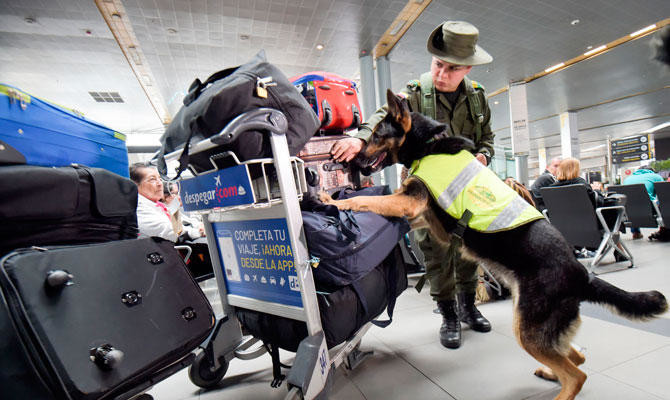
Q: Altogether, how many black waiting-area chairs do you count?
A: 3